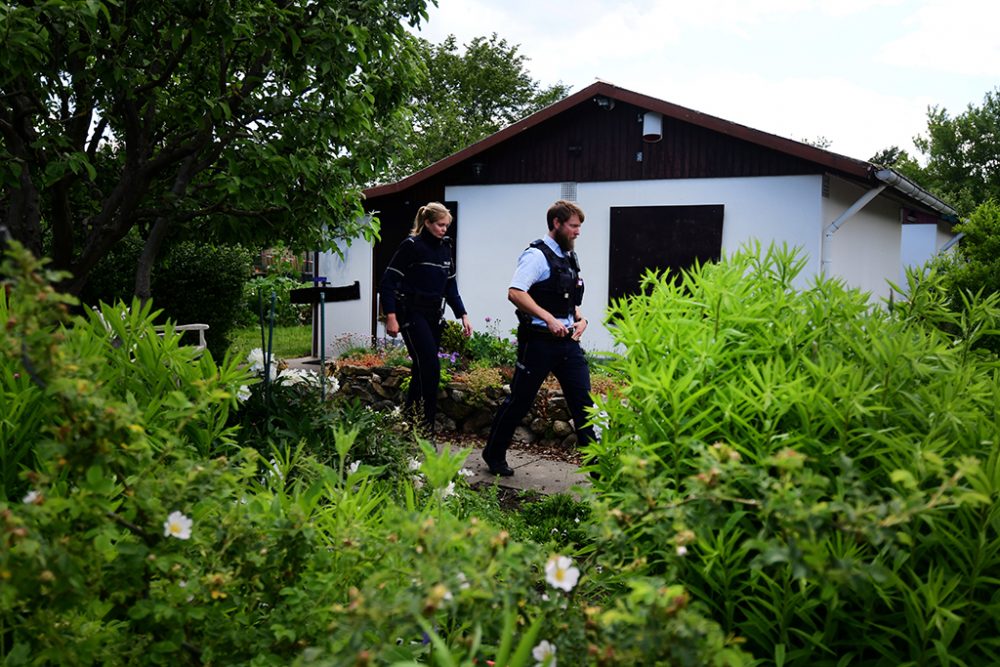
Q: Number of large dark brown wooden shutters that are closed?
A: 1